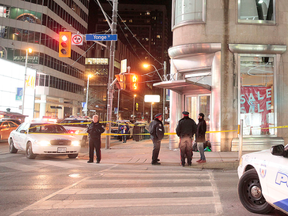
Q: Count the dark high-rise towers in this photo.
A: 1